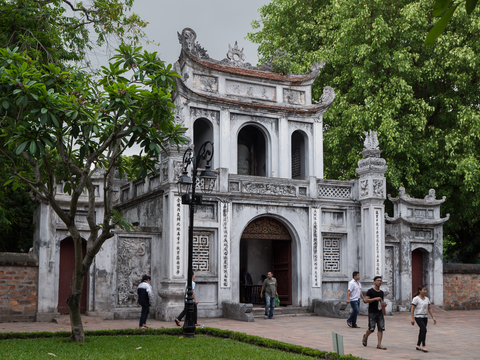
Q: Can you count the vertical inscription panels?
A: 4